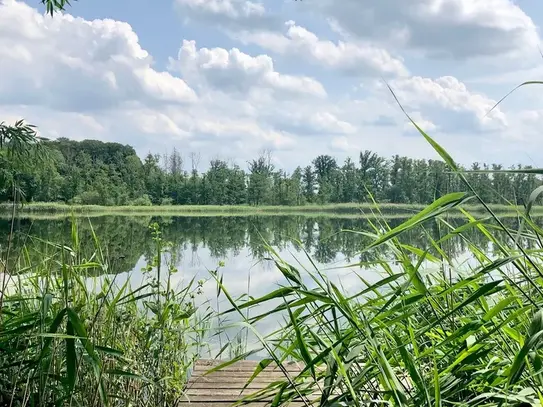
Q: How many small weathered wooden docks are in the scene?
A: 1